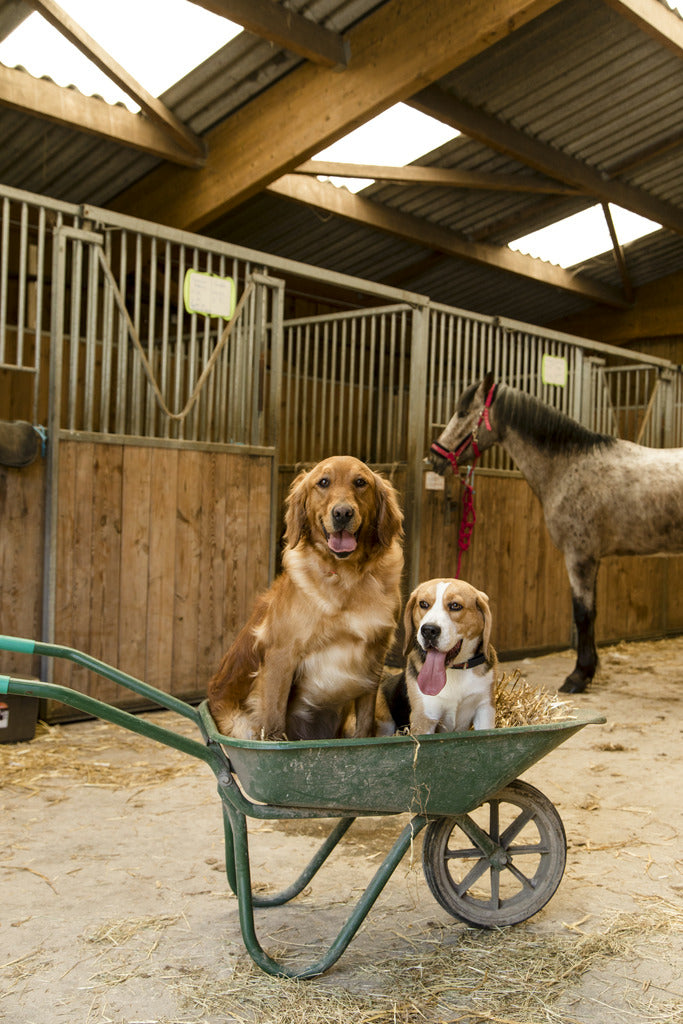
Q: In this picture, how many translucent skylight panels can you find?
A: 3